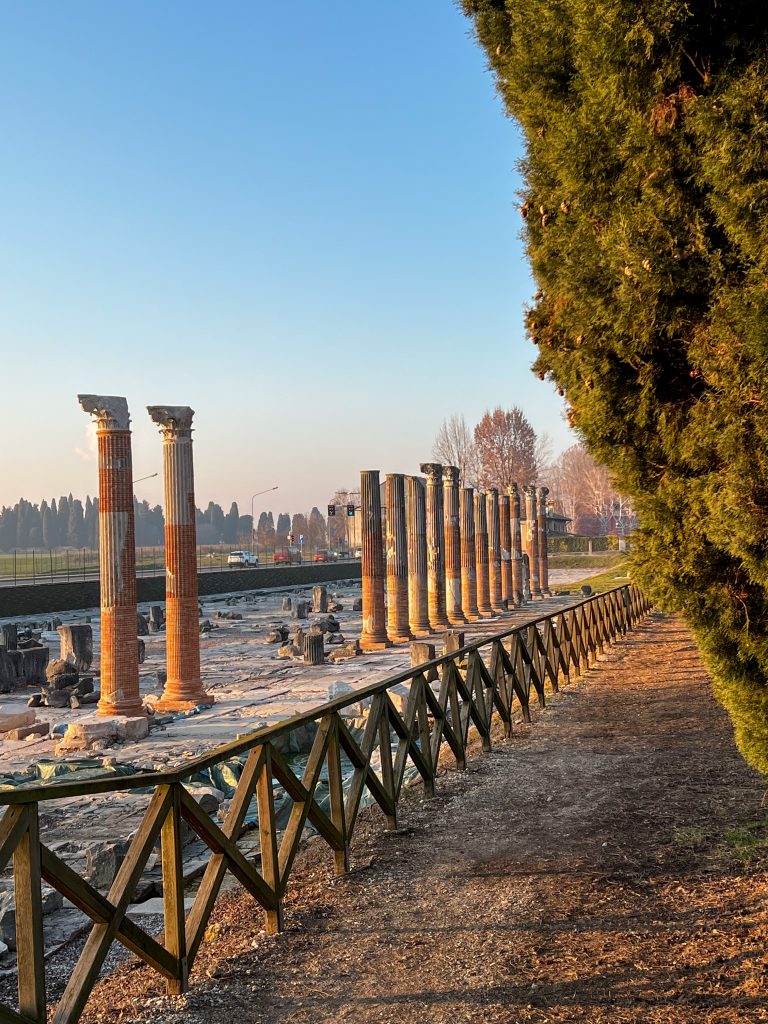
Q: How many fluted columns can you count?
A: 14